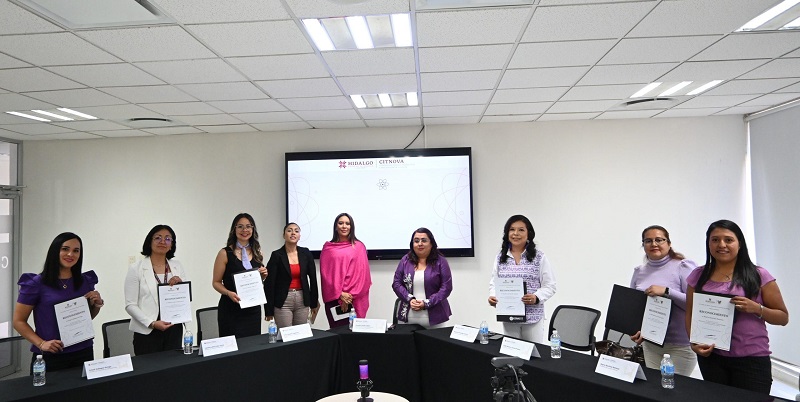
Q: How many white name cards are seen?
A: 7